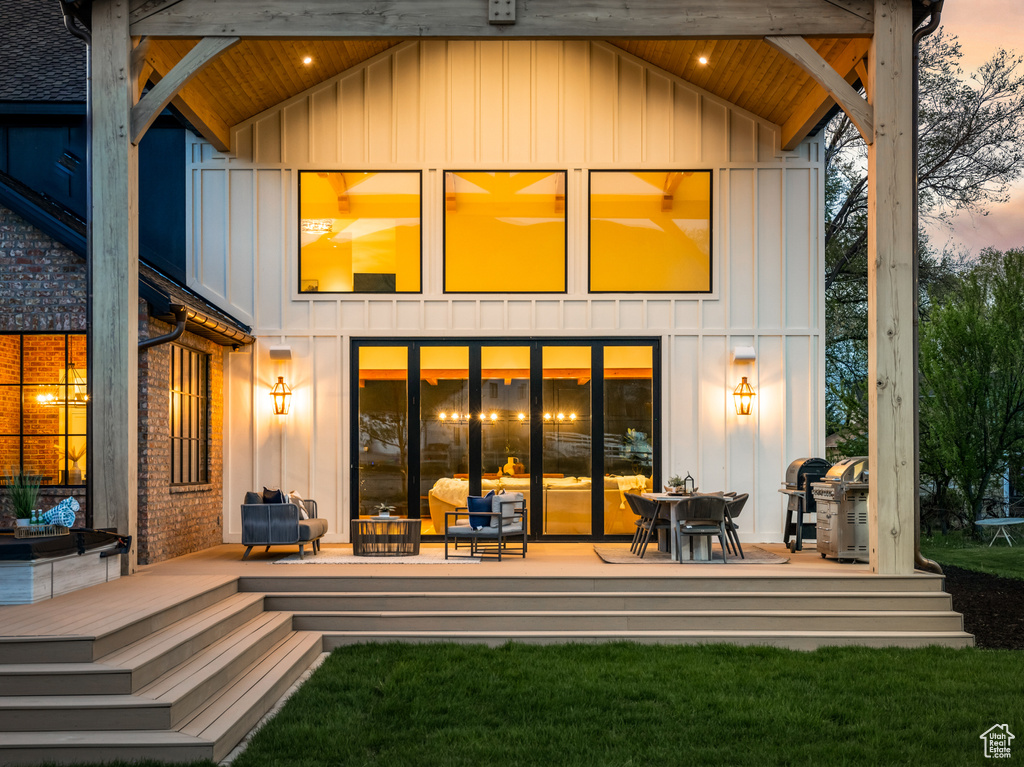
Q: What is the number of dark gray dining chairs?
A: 5